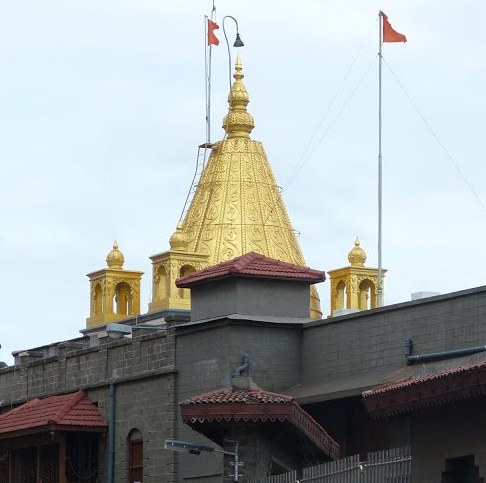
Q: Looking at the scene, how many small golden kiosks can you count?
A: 3